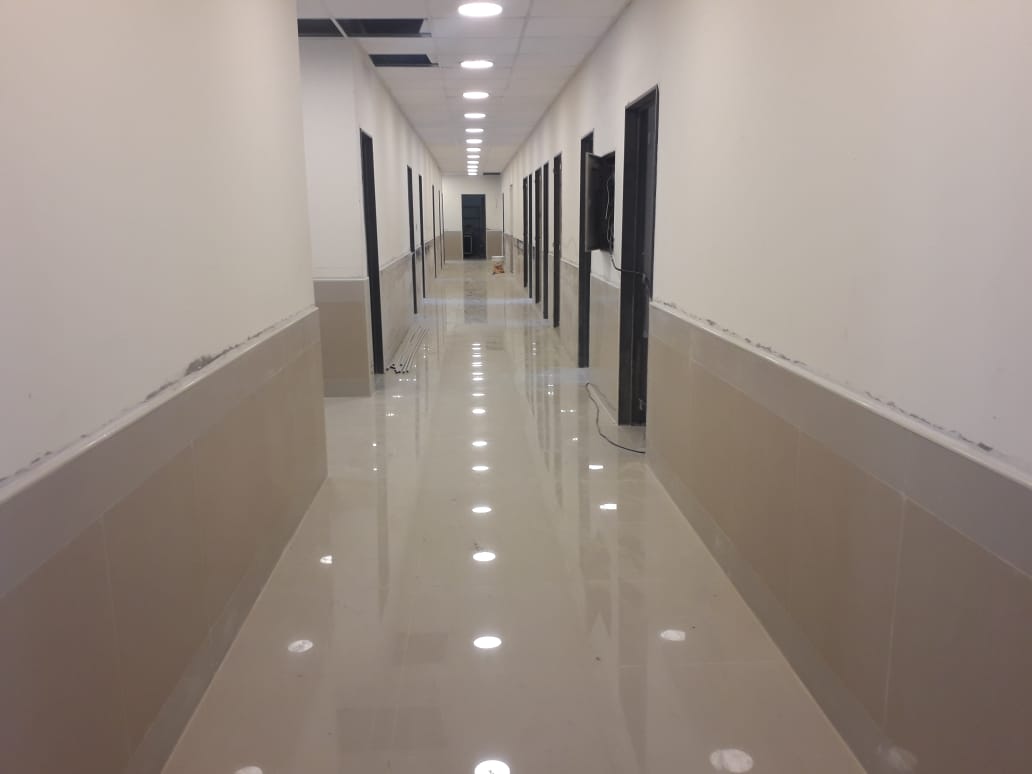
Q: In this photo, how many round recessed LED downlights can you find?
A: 12